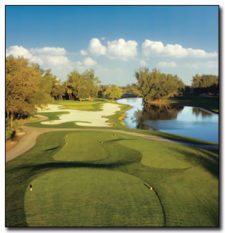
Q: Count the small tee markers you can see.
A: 2